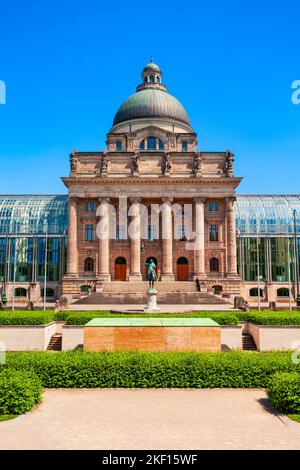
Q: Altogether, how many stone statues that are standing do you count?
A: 6